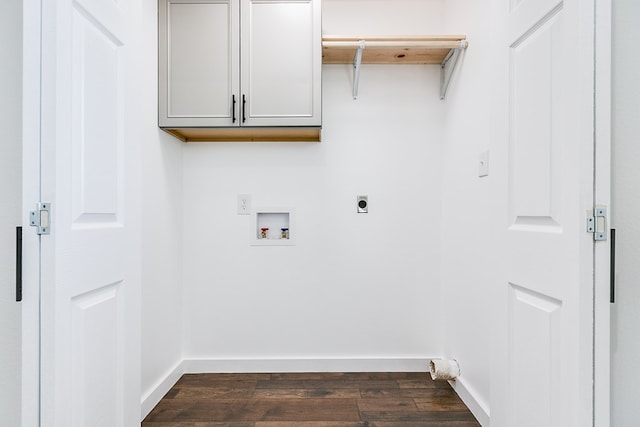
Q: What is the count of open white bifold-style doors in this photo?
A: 2